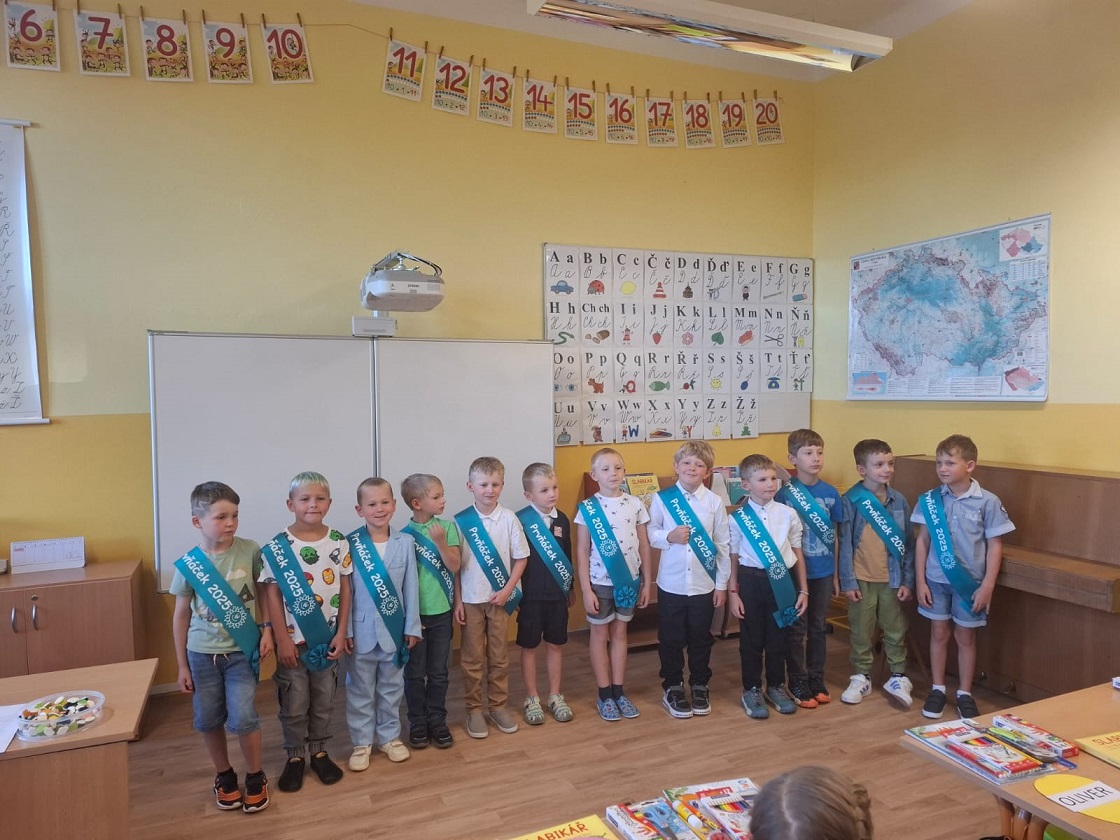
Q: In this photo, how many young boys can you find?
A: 12